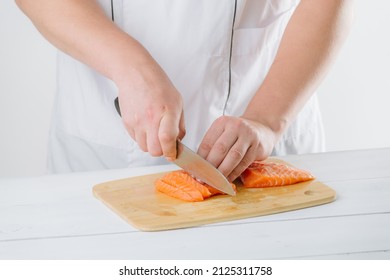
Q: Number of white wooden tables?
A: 1